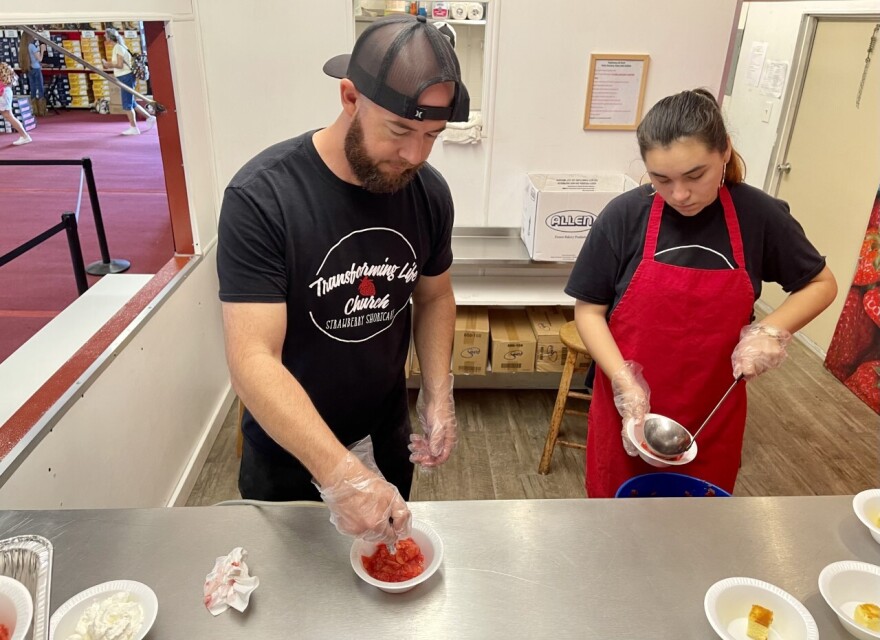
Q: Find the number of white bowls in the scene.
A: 7